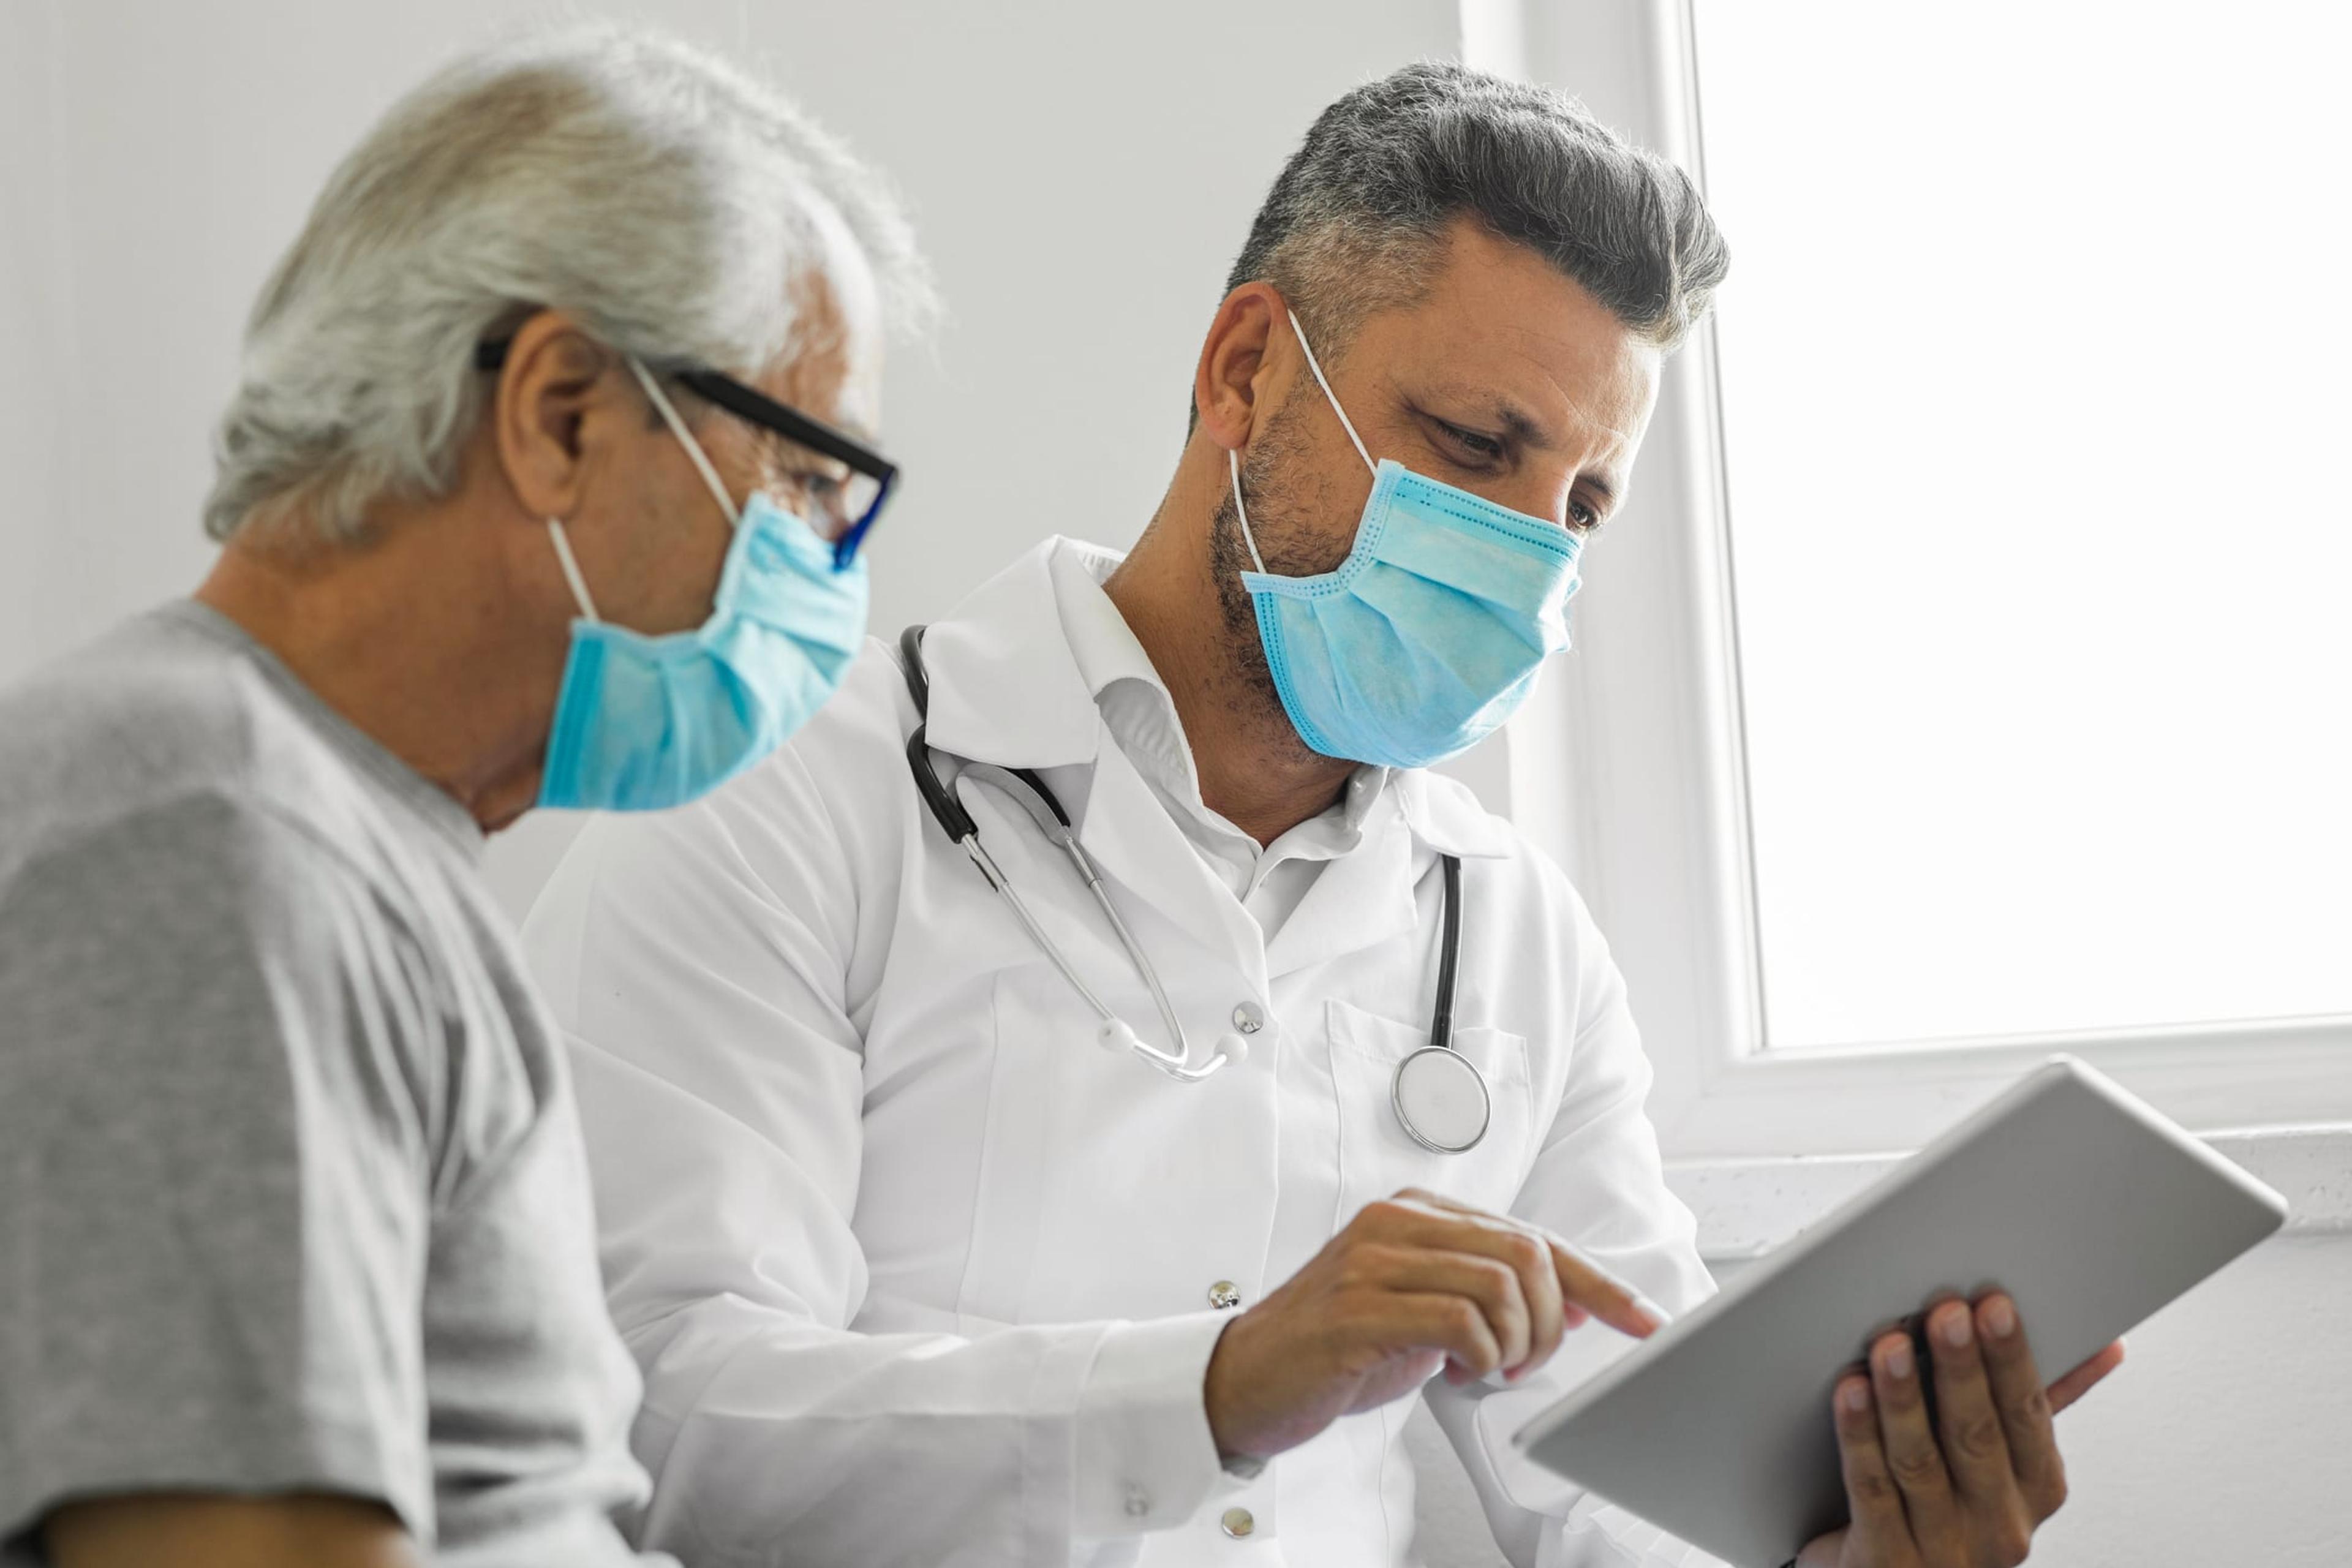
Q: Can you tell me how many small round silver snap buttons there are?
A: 3